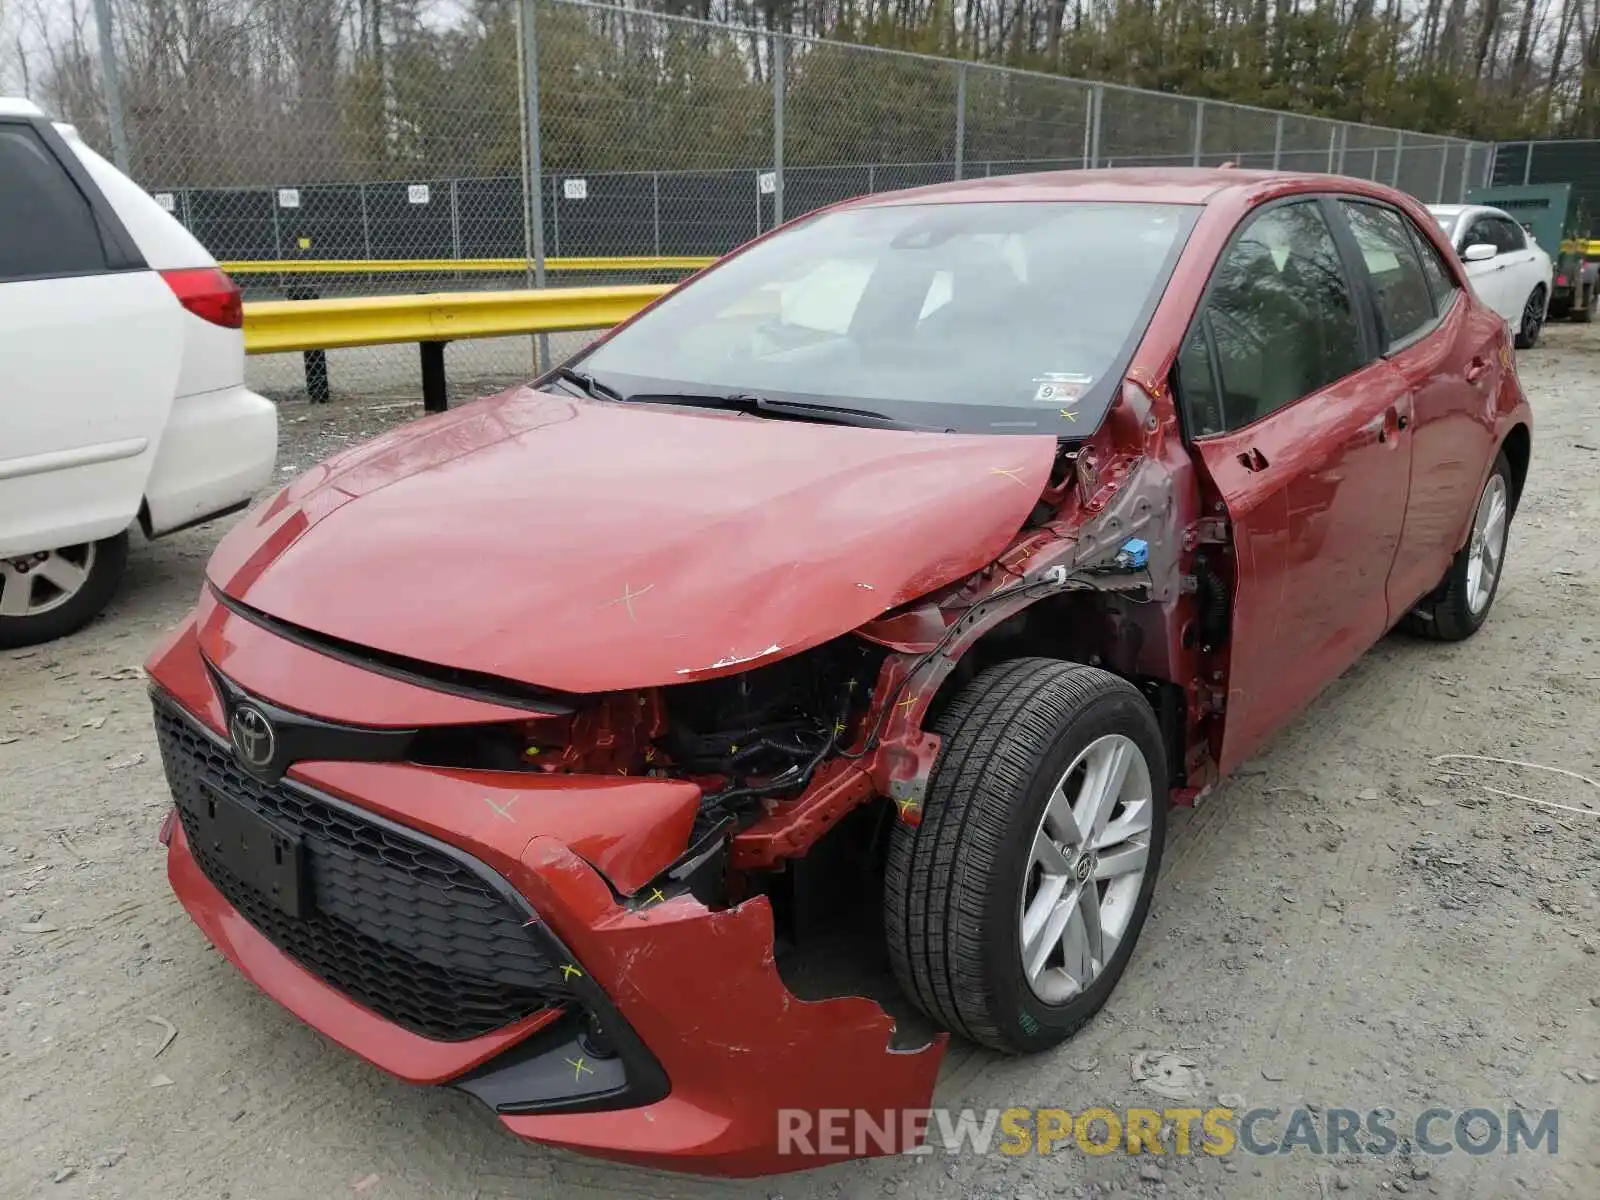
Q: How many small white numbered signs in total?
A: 5